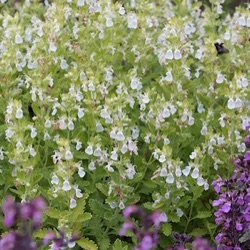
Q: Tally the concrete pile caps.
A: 0